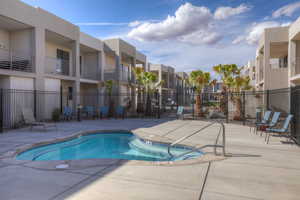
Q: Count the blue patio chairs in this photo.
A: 8